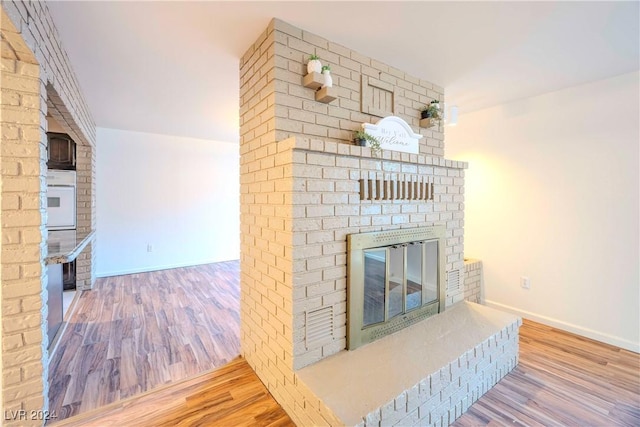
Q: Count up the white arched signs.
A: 1